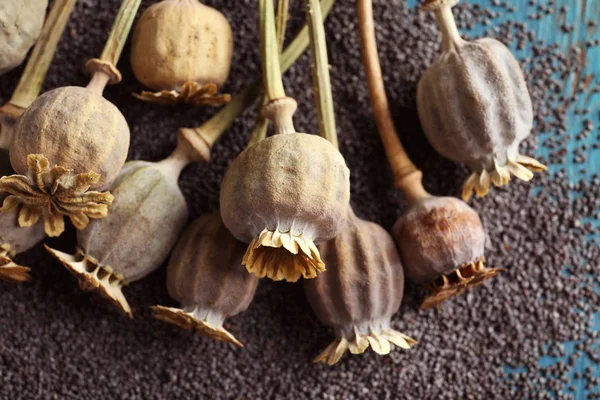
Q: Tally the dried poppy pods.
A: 10